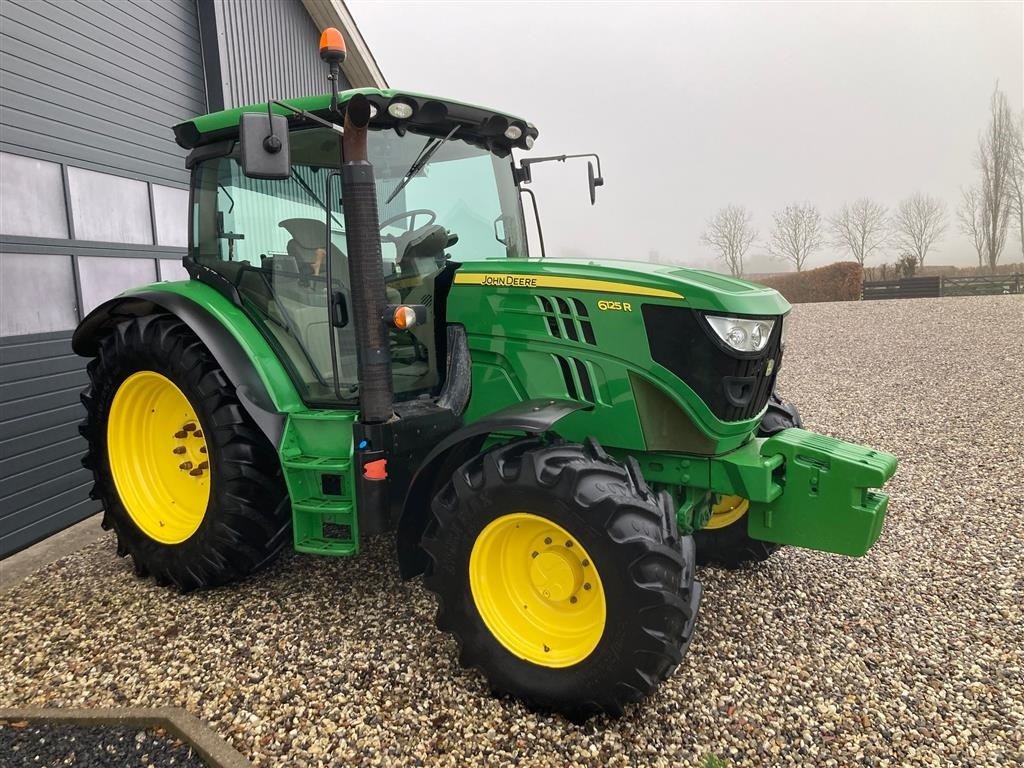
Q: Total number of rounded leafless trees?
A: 4